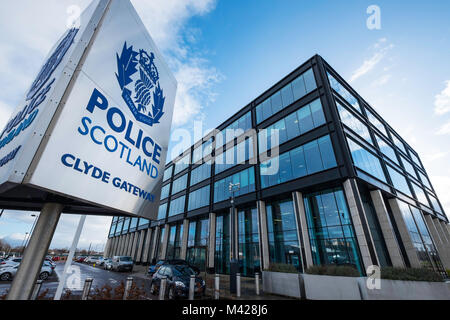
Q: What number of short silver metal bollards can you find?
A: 8